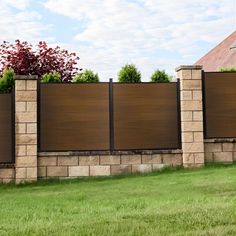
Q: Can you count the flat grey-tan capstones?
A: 2